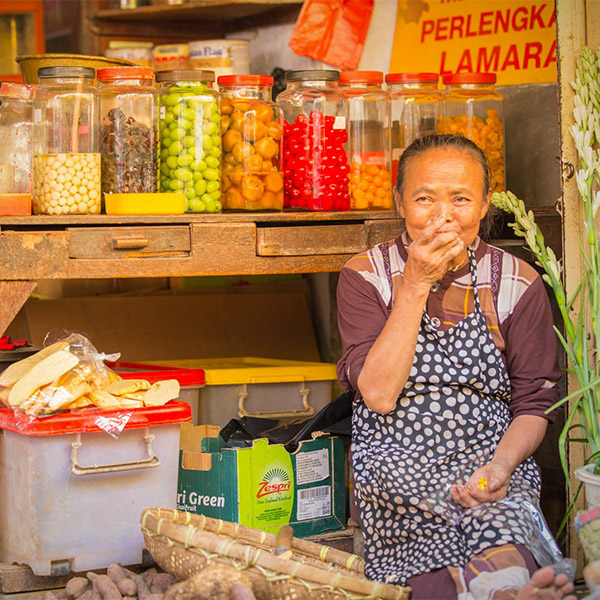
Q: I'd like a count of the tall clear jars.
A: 9